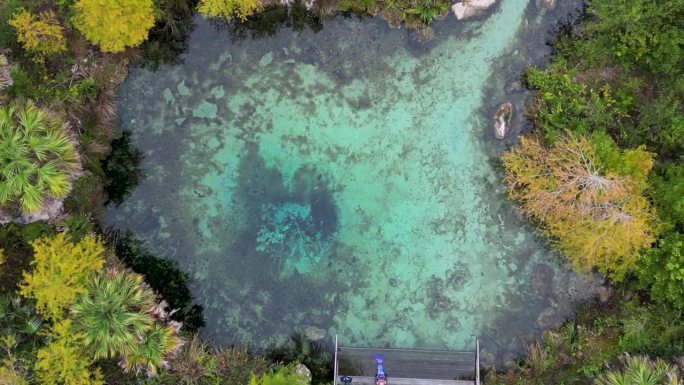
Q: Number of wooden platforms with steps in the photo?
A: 1